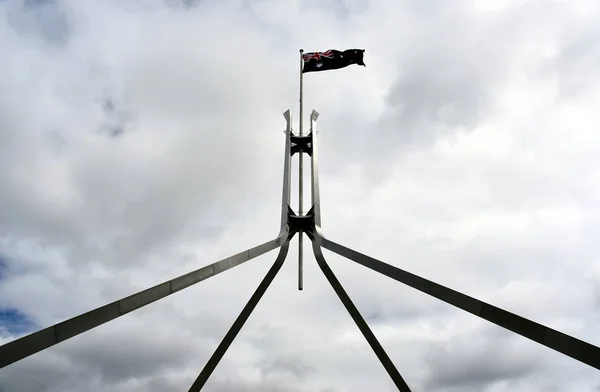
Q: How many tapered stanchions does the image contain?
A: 4